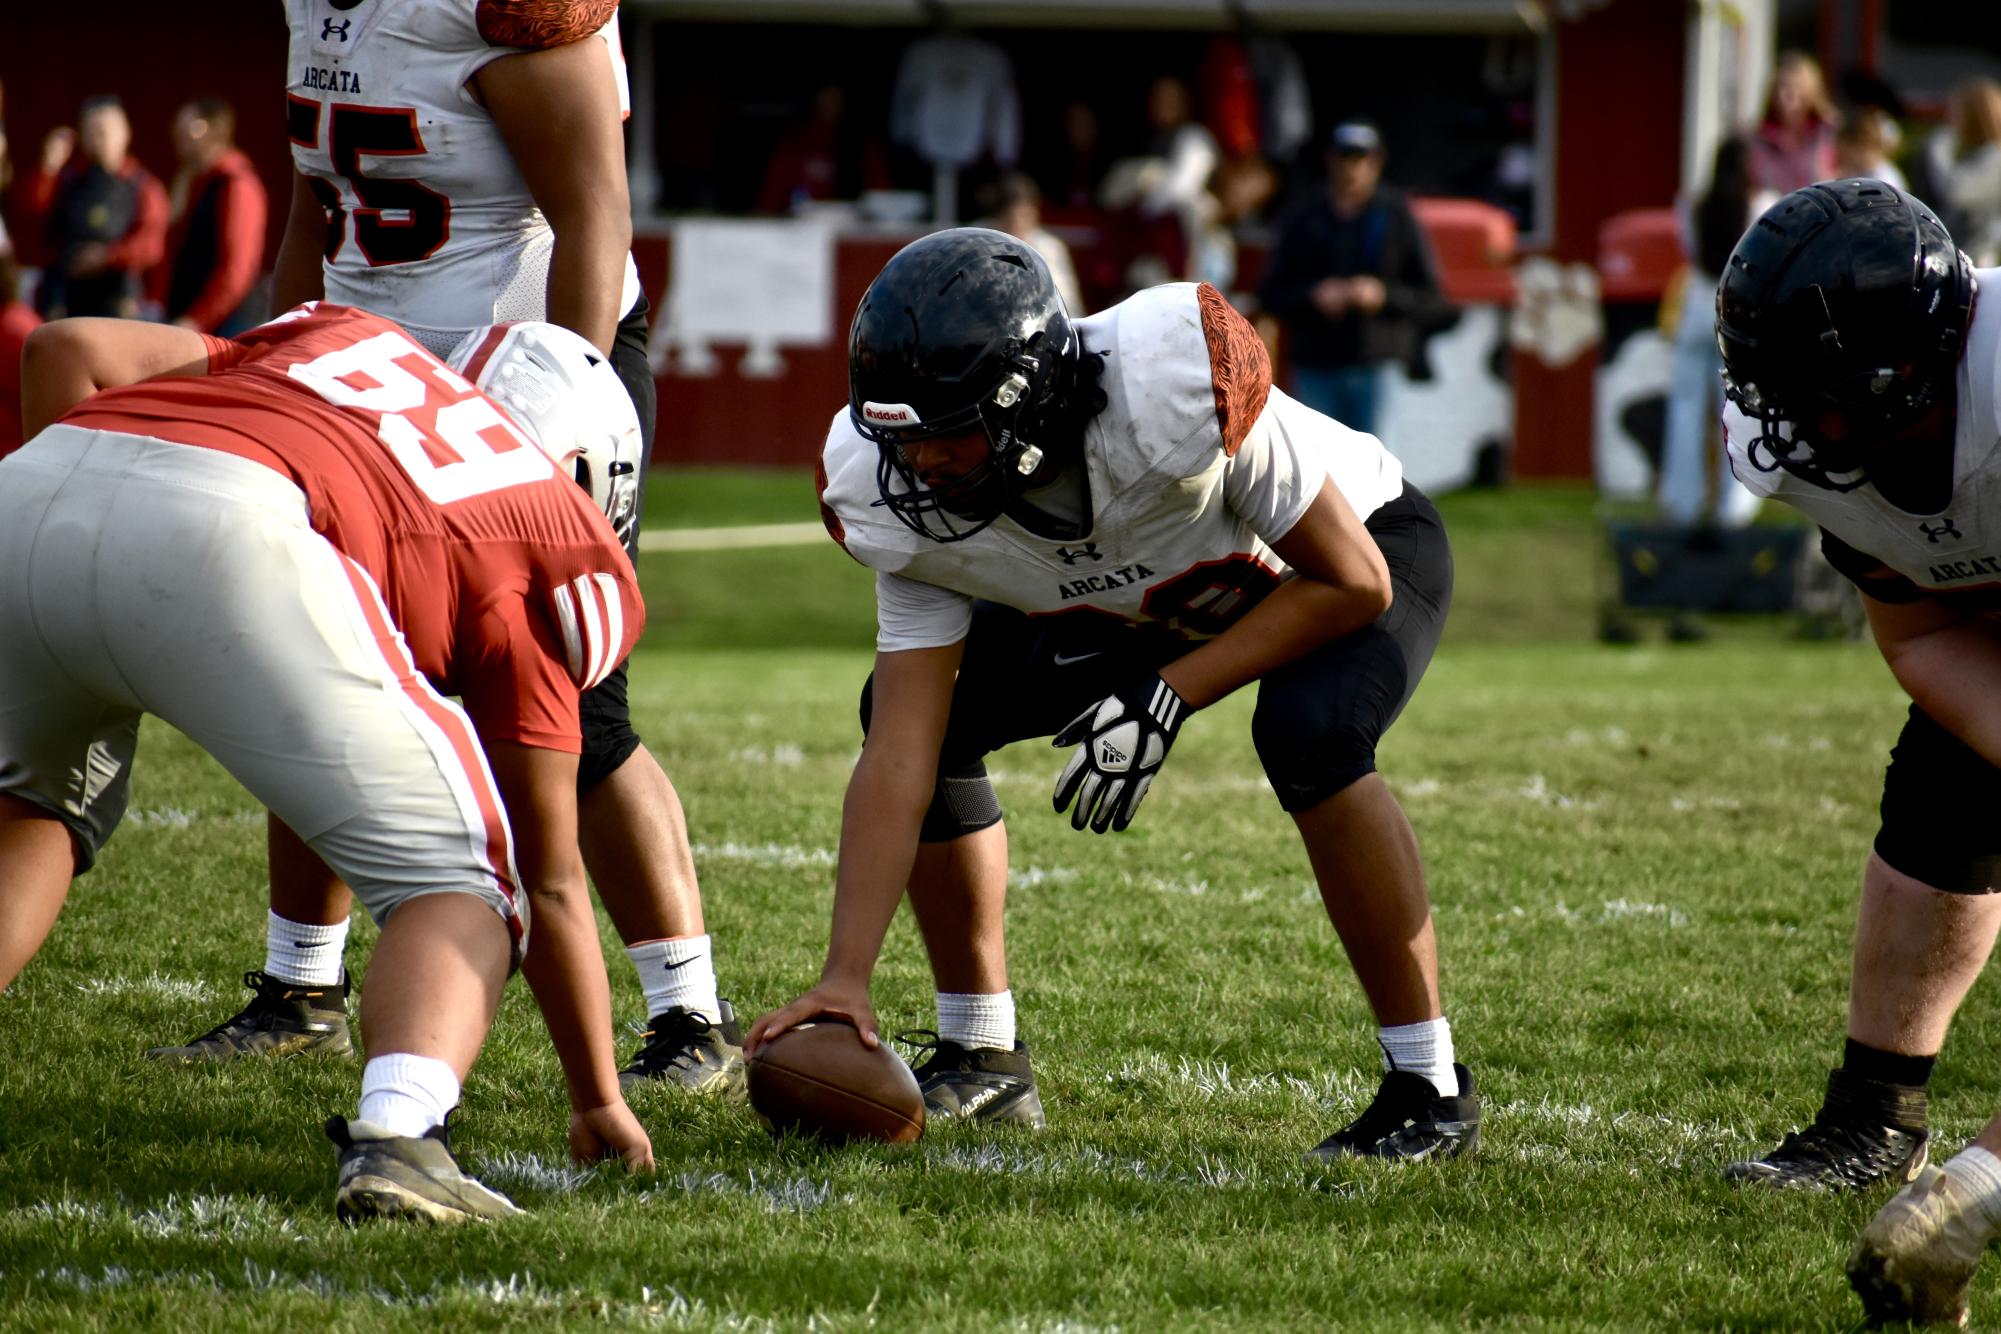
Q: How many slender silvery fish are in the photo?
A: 0